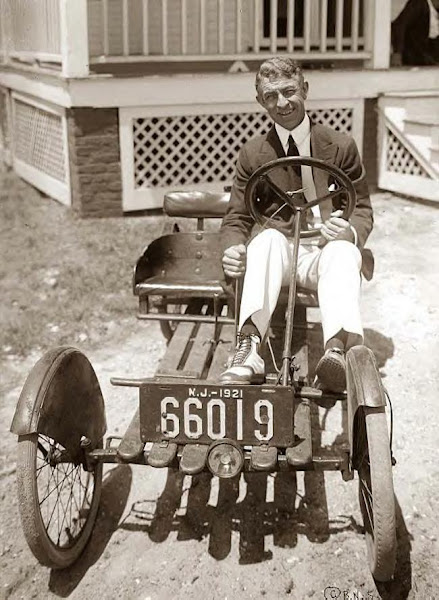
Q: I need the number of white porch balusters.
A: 15